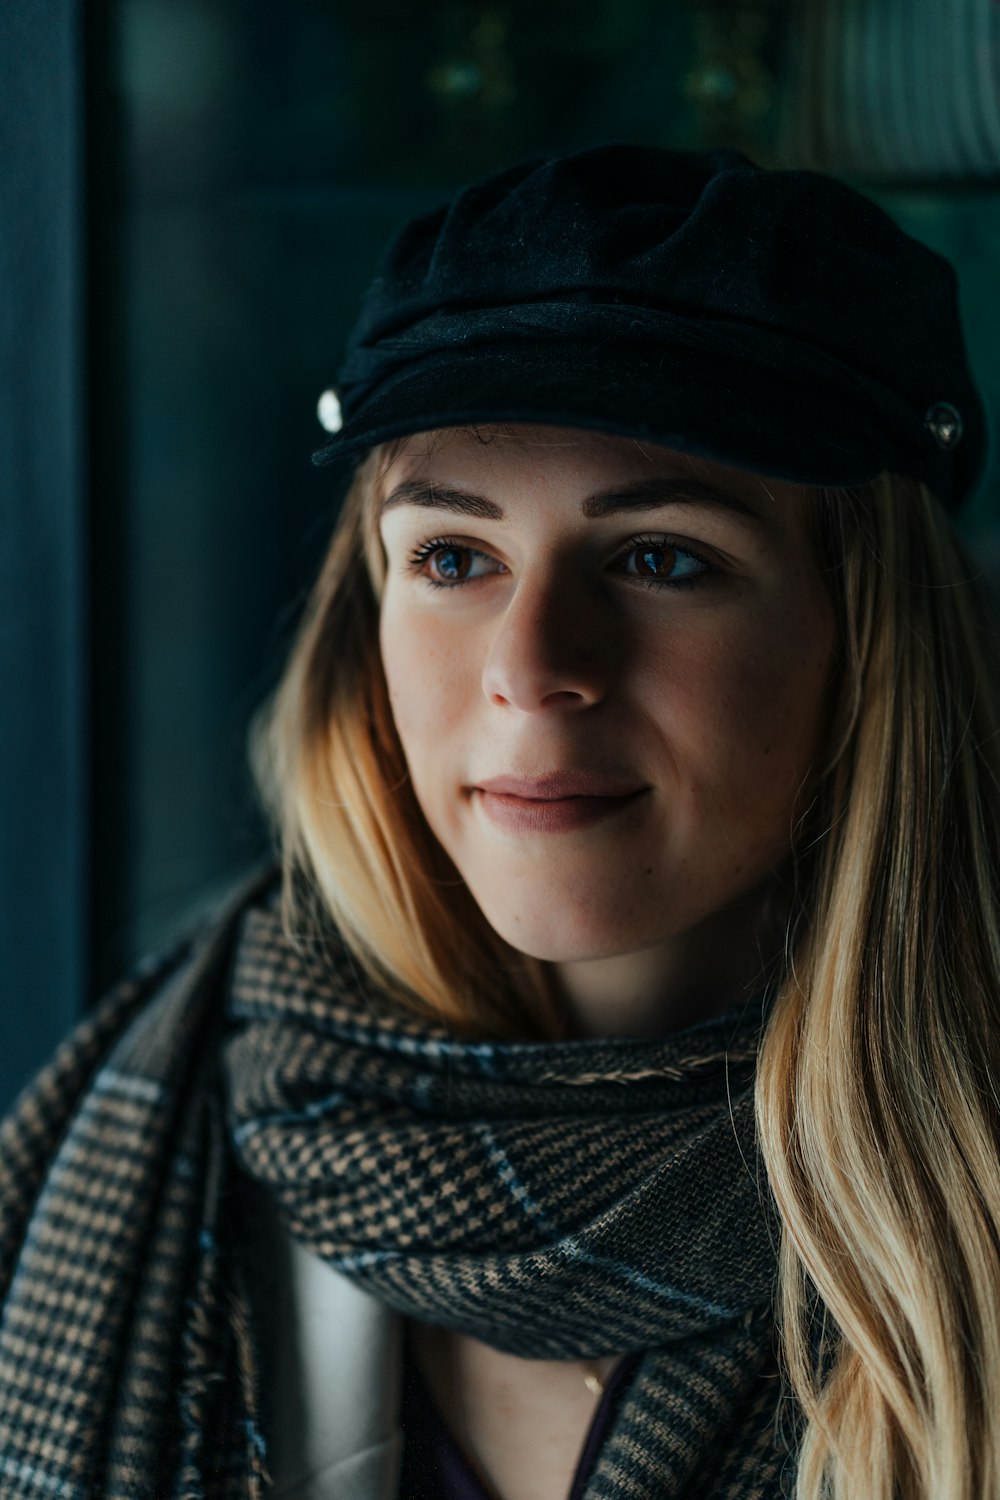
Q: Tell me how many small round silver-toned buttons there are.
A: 2